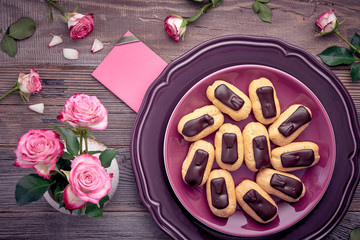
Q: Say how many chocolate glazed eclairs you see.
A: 11